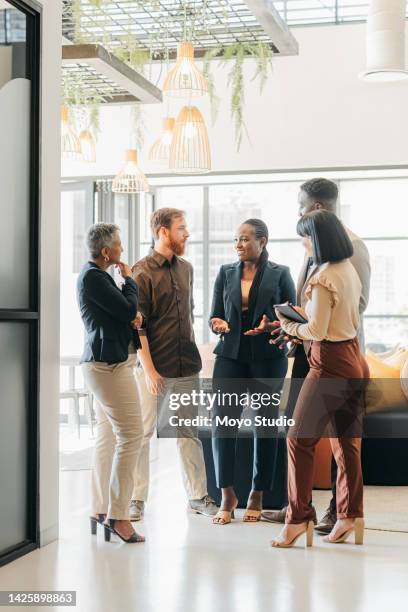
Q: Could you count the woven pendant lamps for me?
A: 6